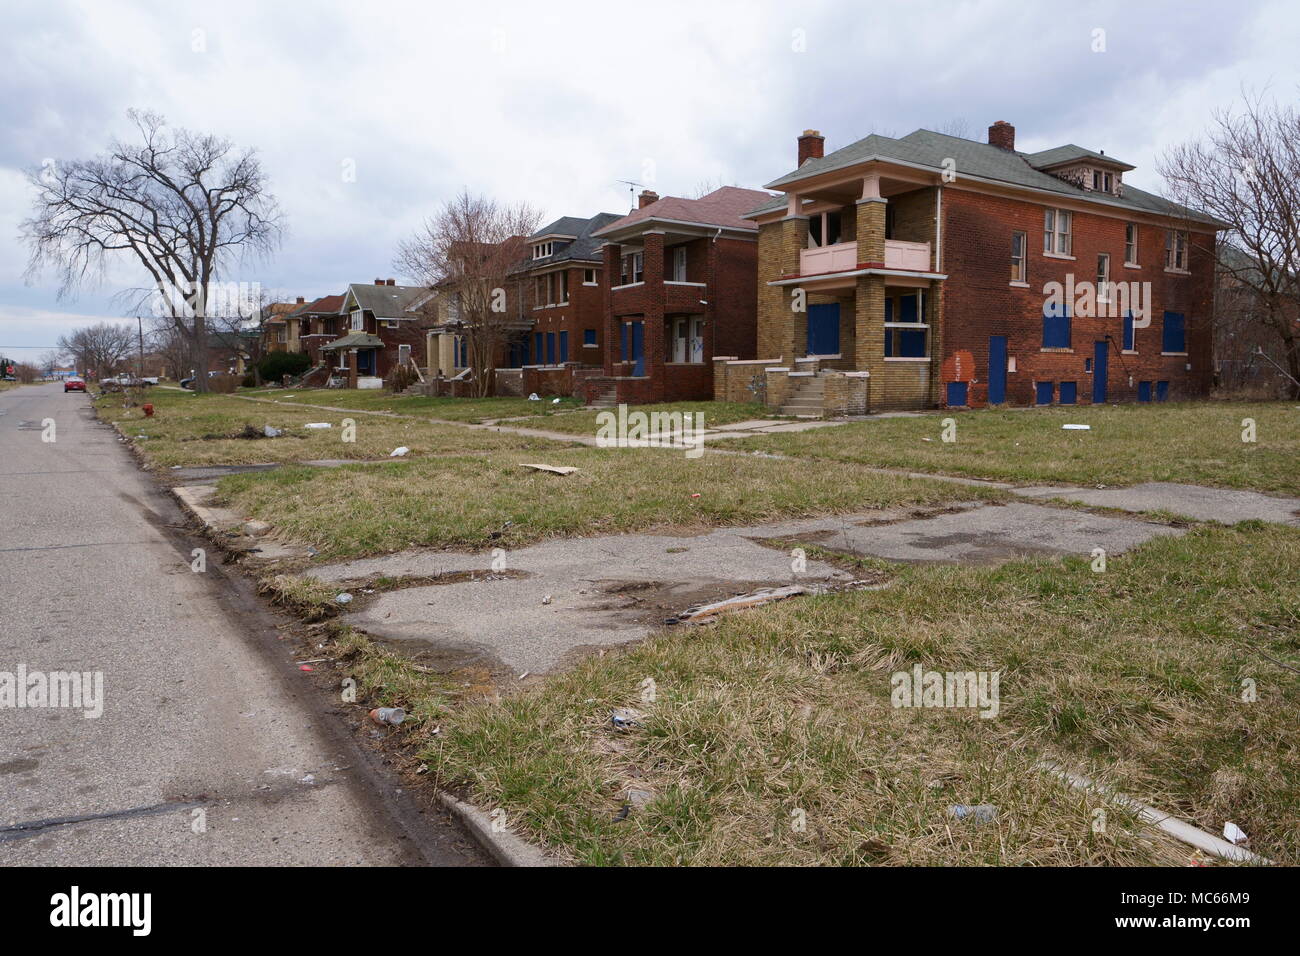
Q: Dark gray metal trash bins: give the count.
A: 0